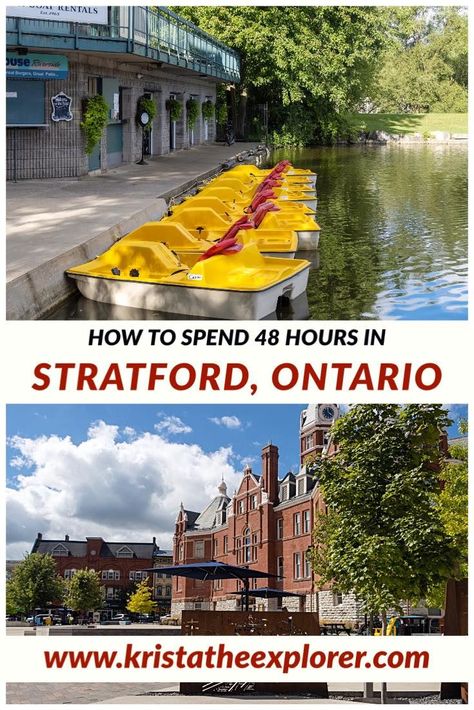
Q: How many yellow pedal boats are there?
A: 8